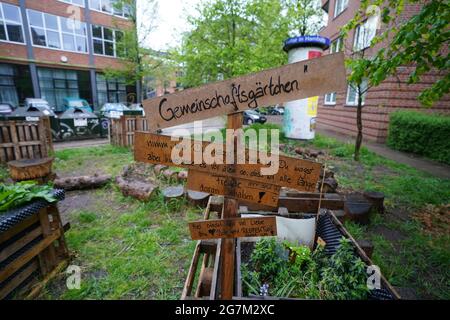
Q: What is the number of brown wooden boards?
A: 4